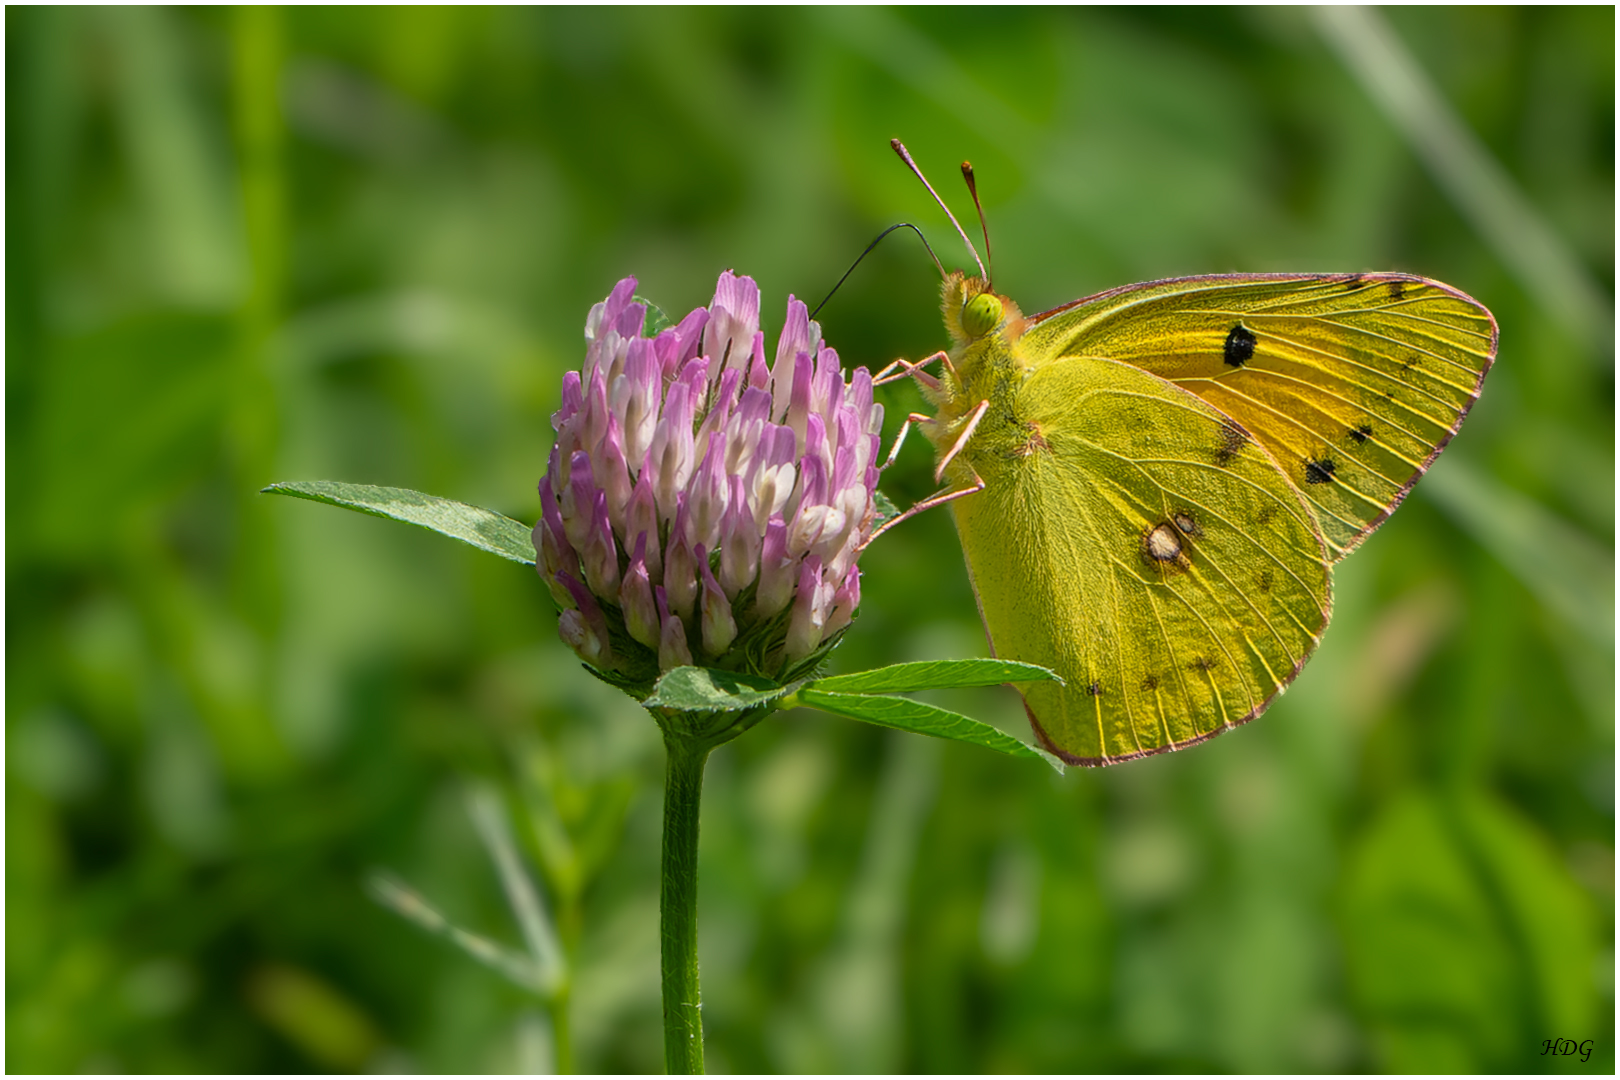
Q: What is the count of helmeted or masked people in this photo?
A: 0